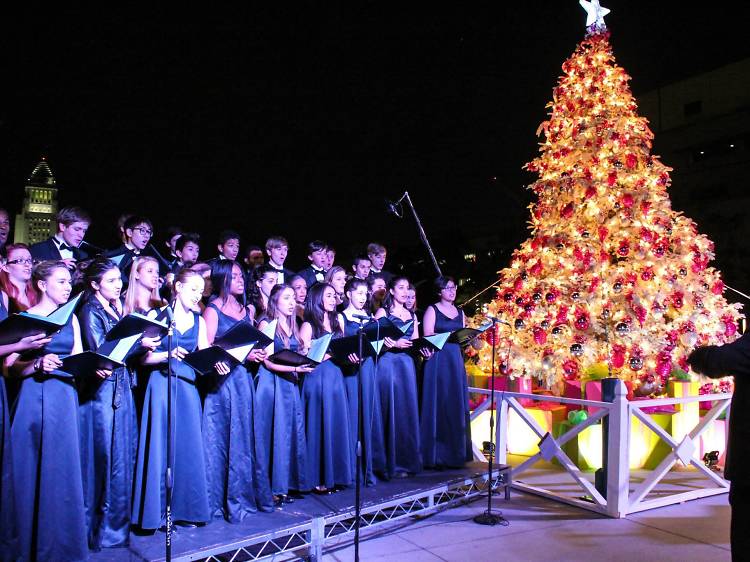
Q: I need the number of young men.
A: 13